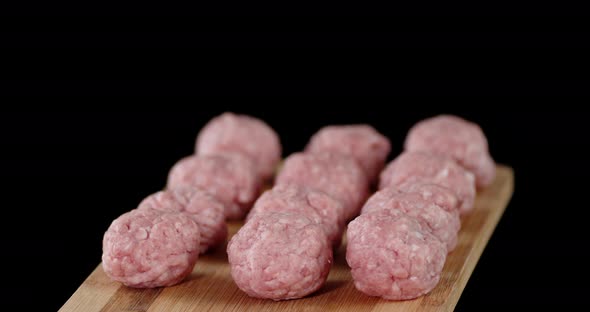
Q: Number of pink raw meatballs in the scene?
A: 12